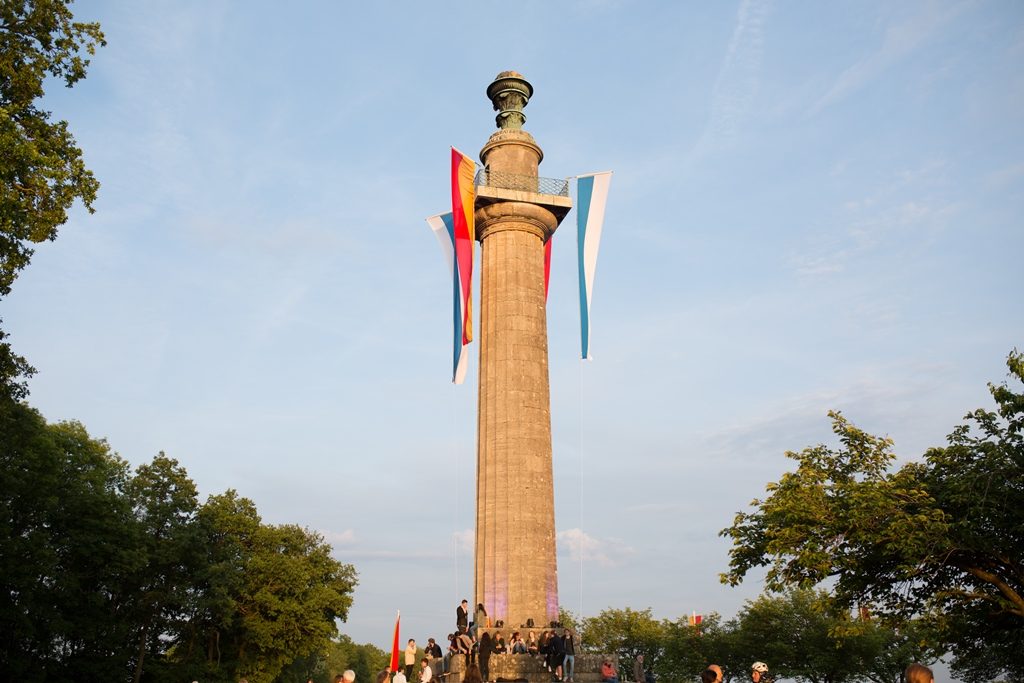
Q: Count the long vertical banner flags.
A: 4